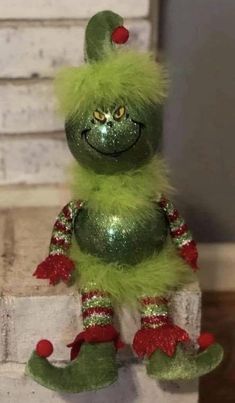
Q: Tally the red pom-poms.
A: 3